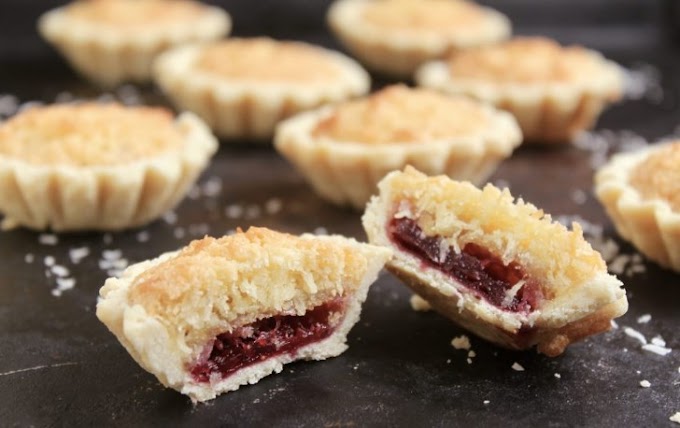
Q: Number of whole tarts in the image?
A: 7